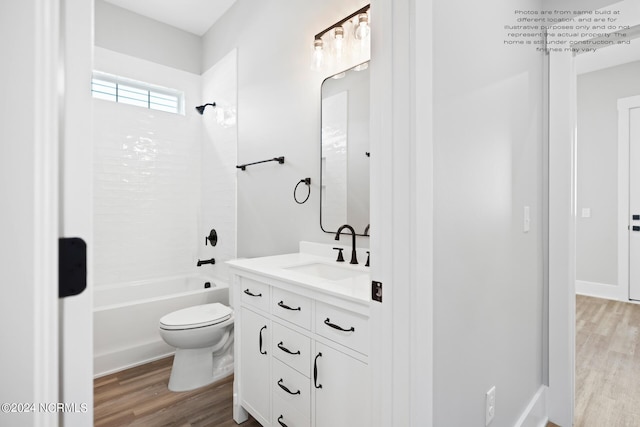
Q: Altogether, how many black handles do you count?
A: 8